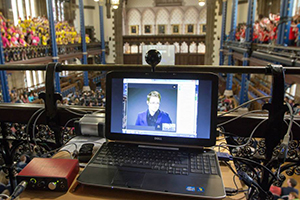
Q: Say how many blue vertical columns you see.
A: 8